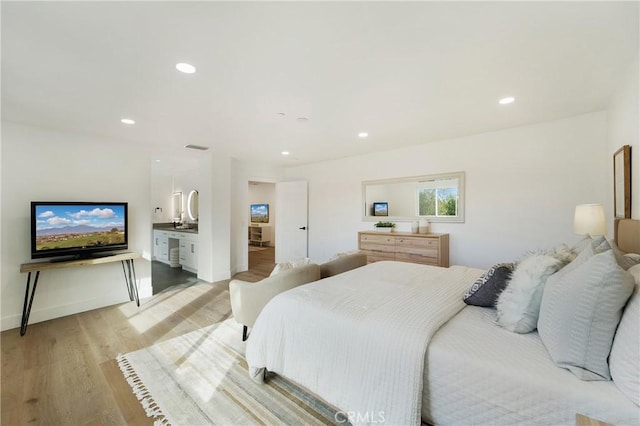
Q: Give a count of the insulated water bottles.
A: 0